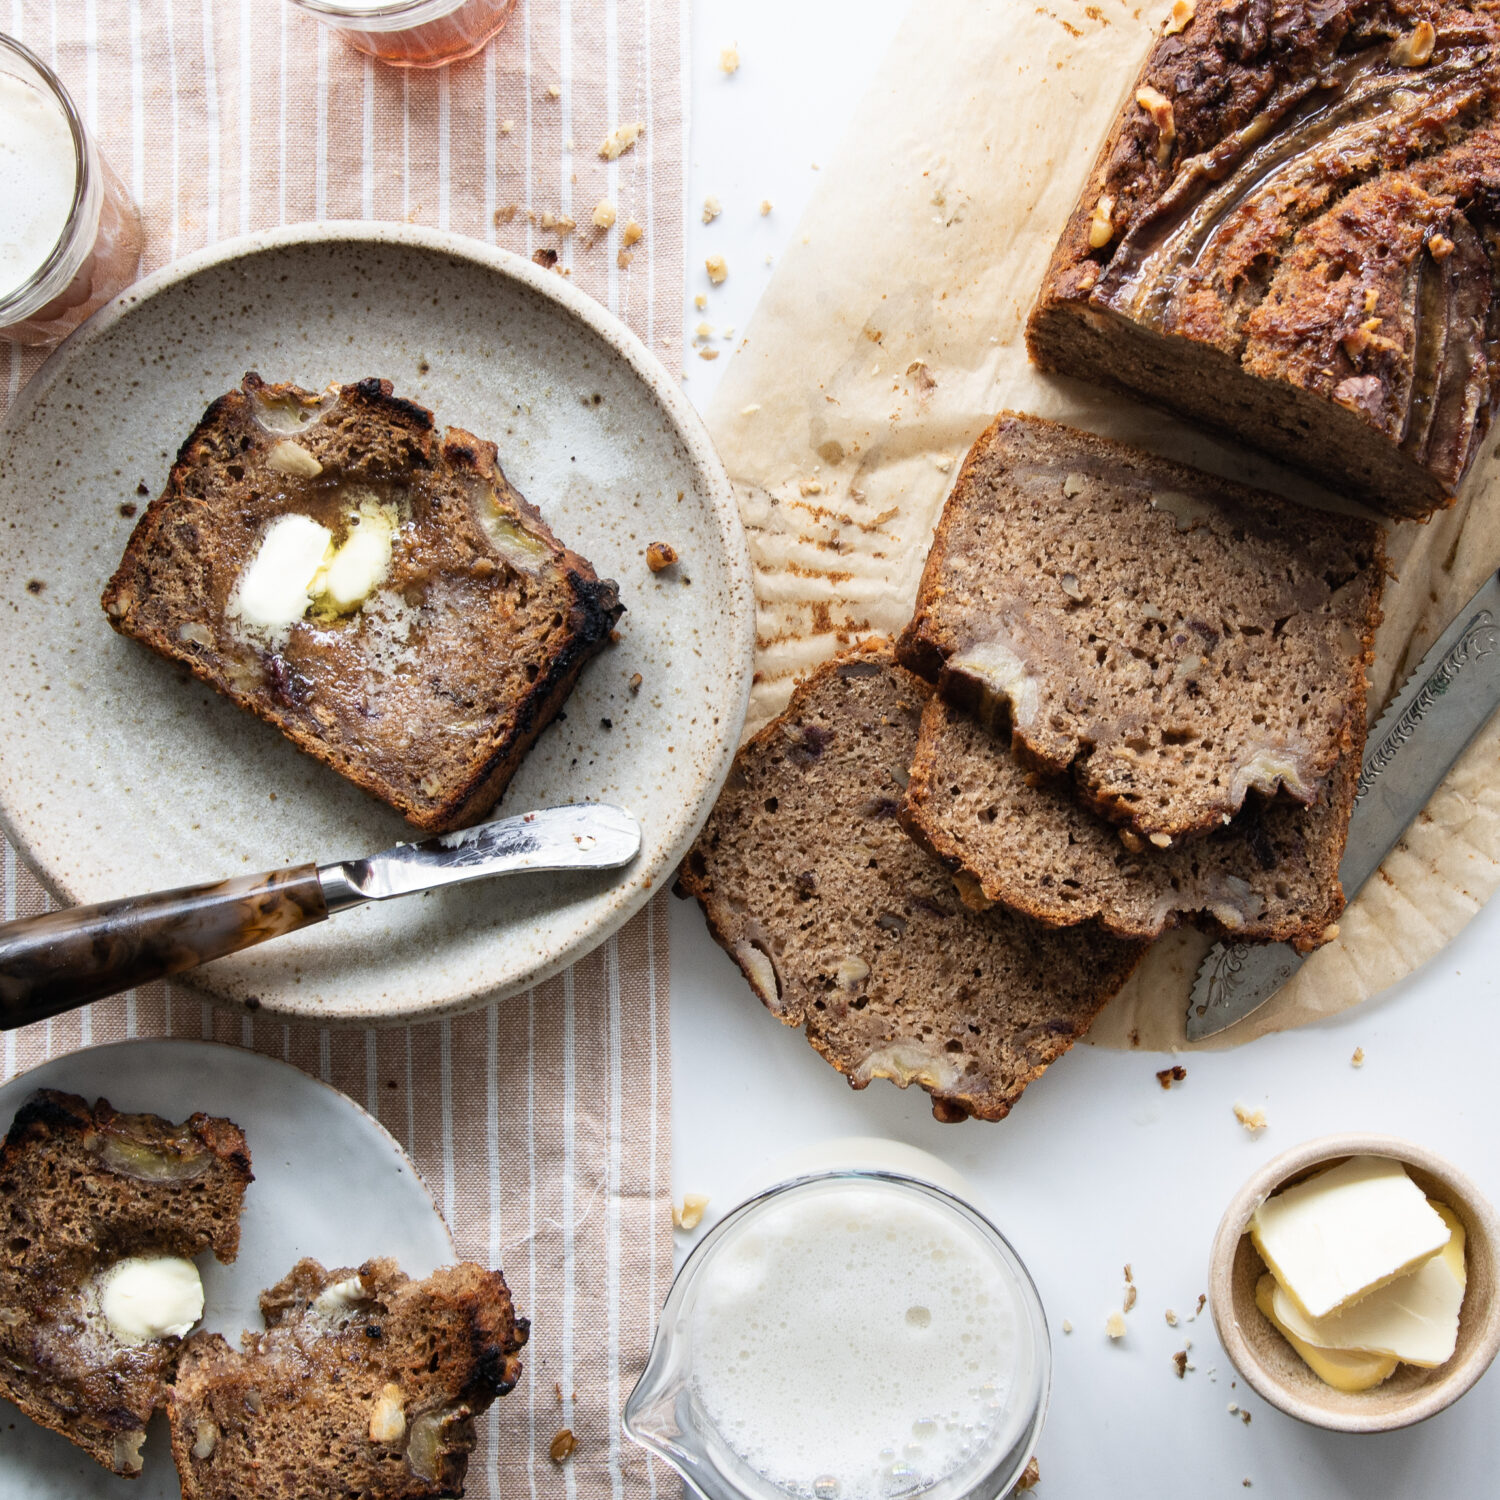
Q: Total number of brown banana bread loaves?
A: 1